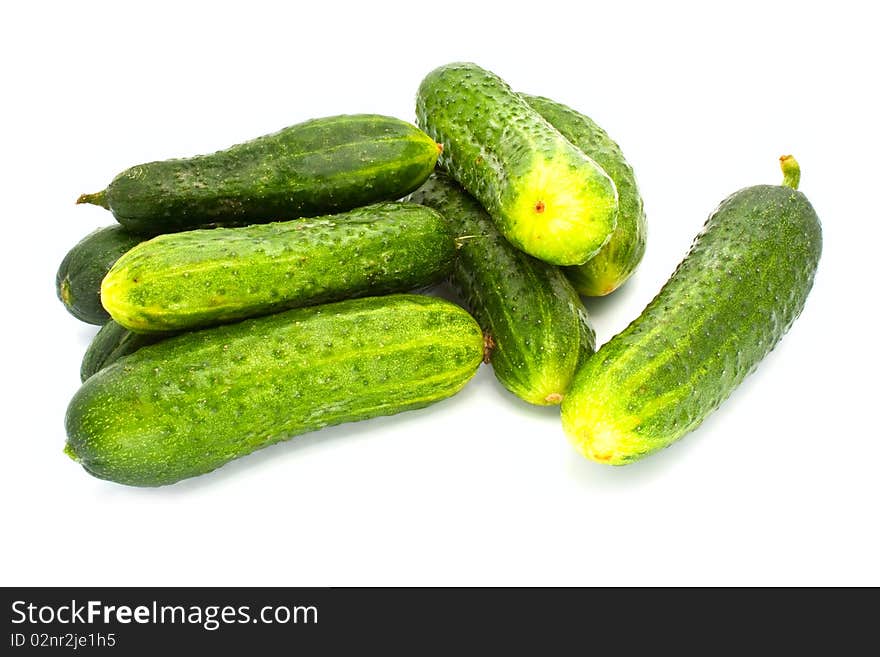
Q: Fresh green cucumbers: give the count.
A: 9